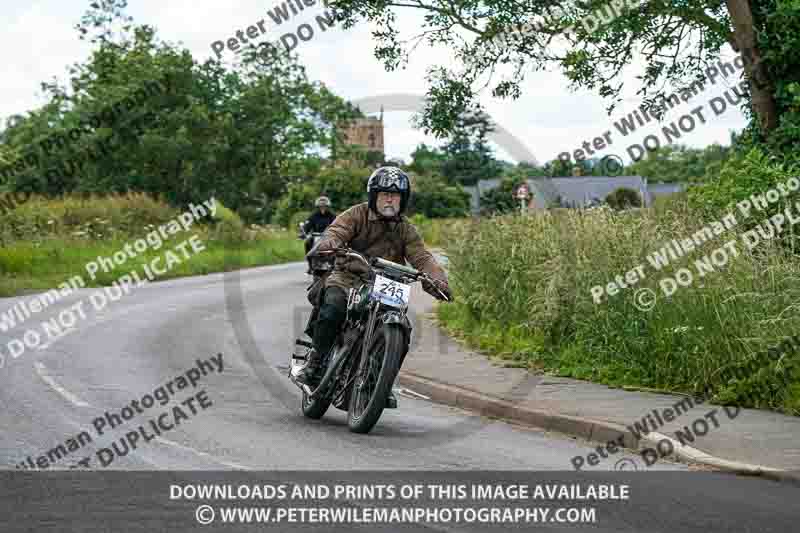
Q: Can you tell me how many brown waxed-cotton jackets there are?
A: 1